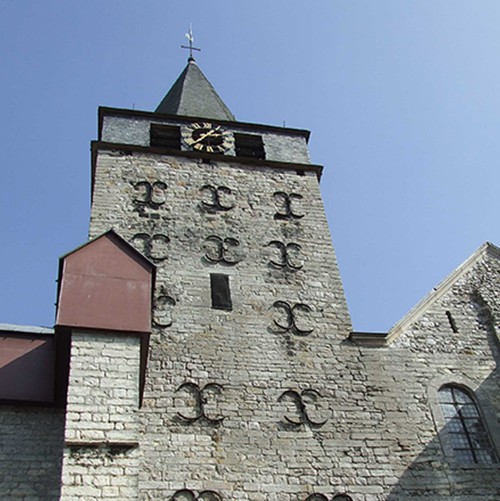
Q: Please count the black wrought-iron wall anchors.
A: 12